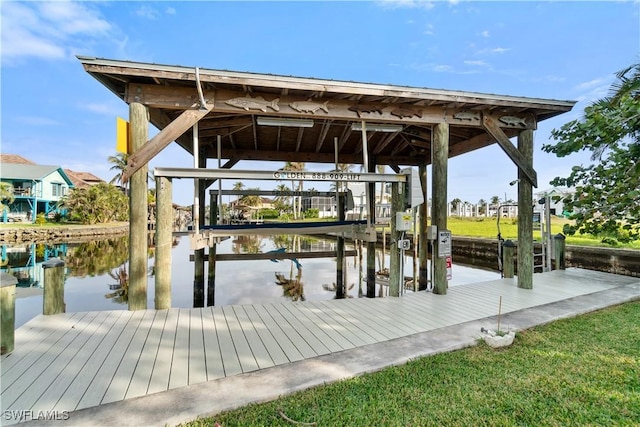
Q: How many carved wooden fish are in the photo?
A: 6